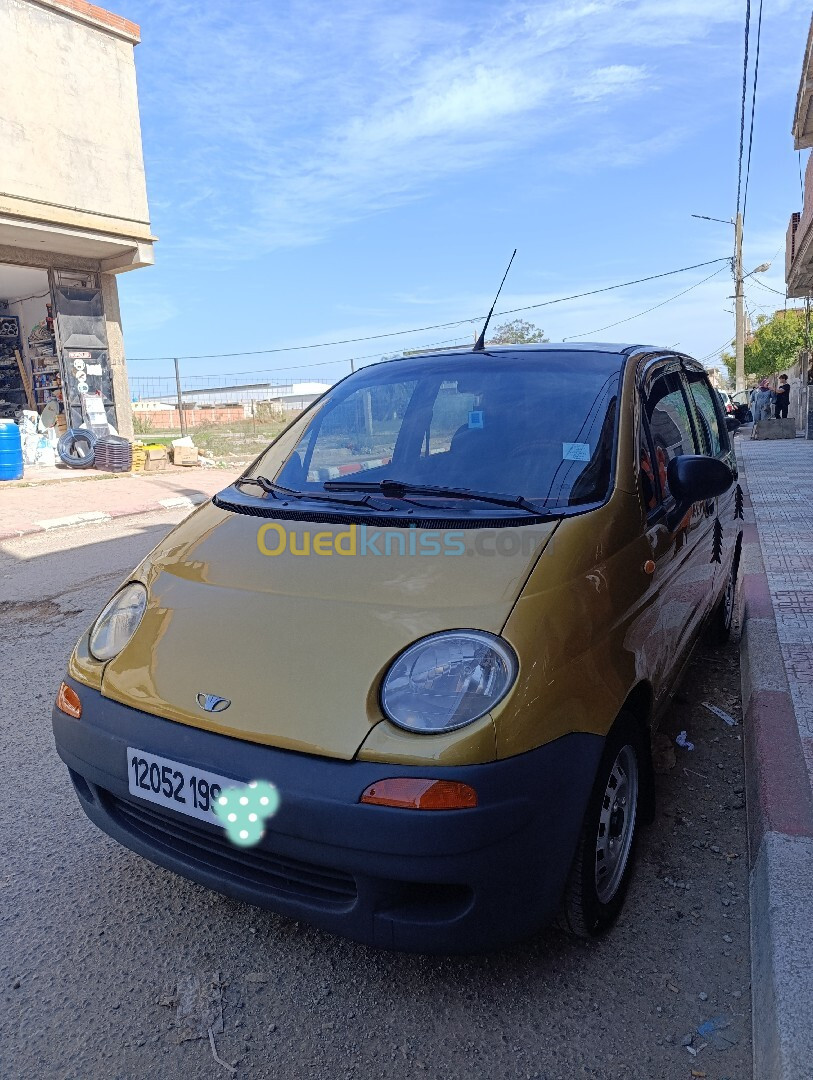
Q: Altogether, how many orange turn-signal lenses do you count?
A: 3